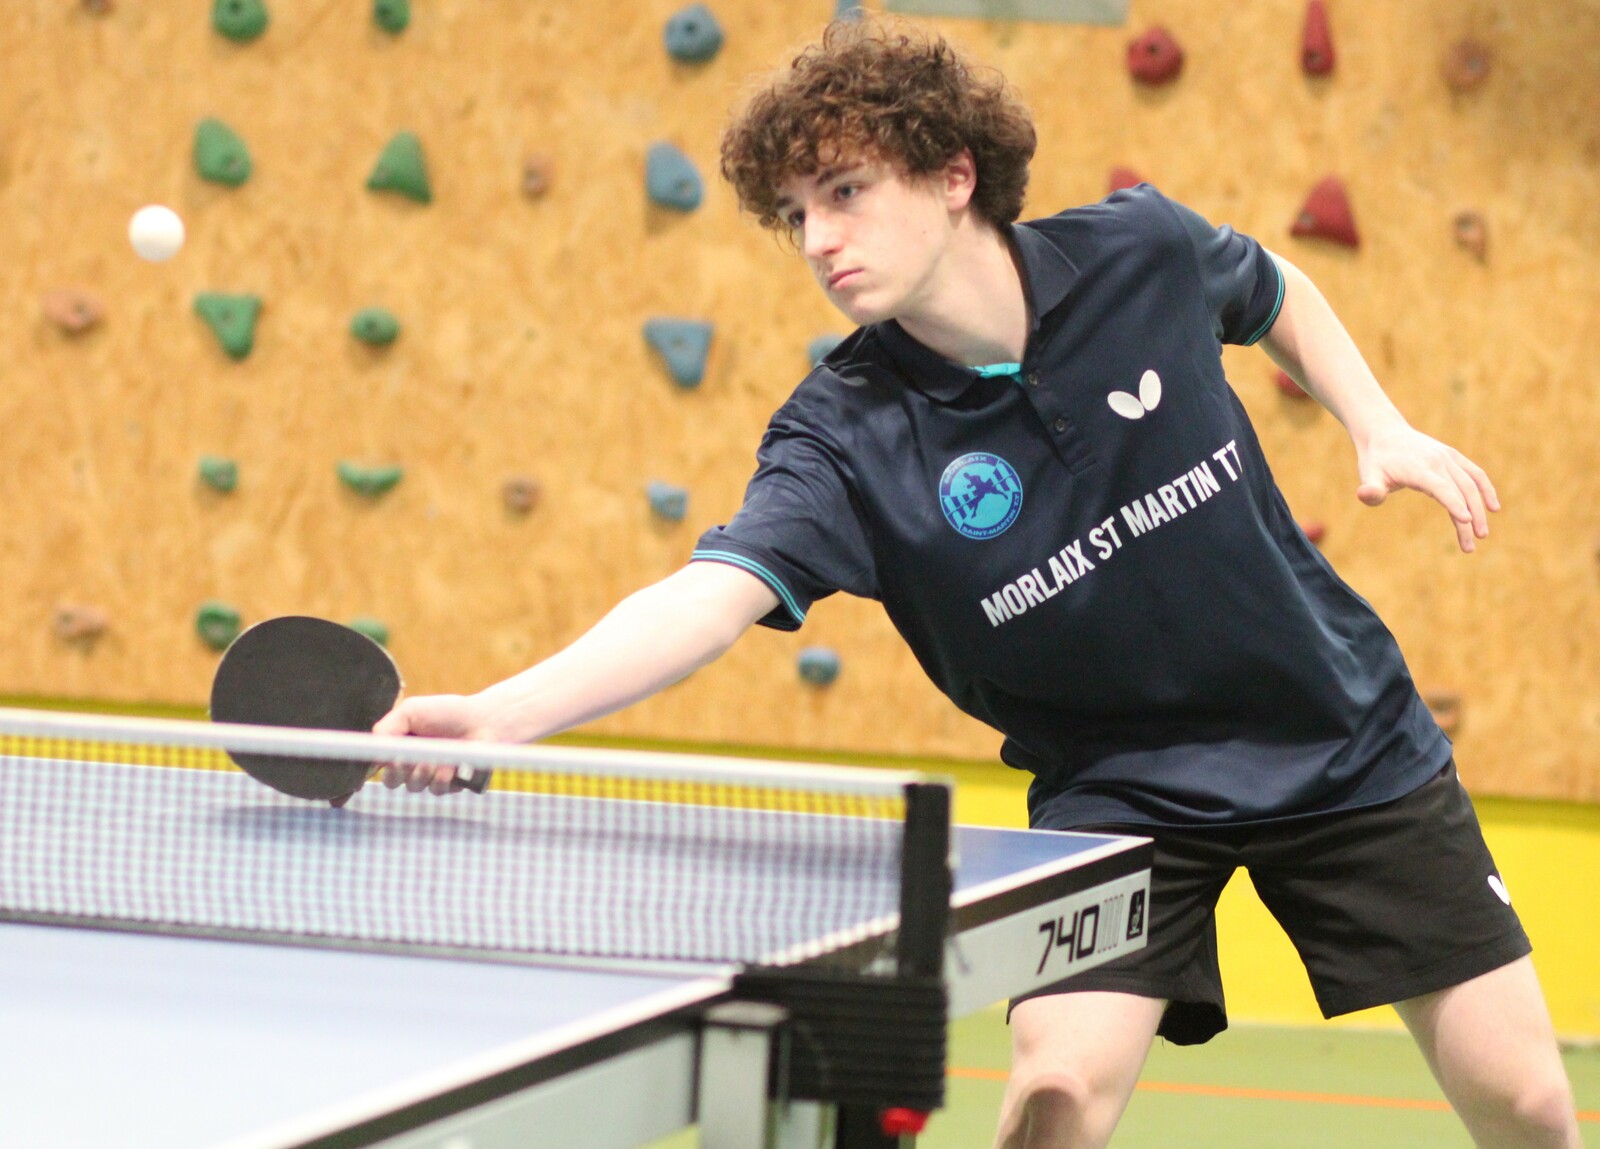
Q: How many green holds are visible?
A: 10